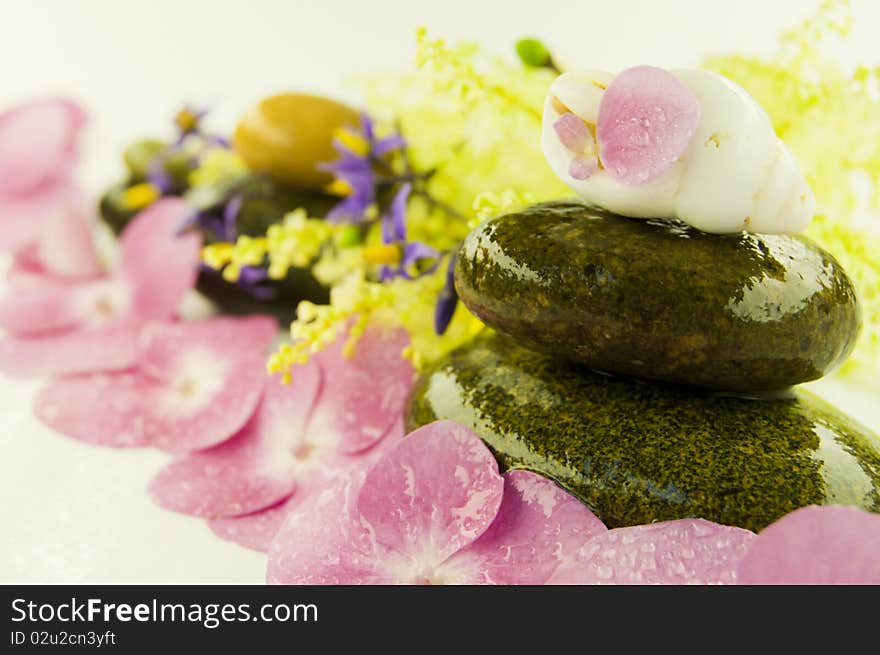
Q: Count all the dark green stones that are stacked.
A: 2